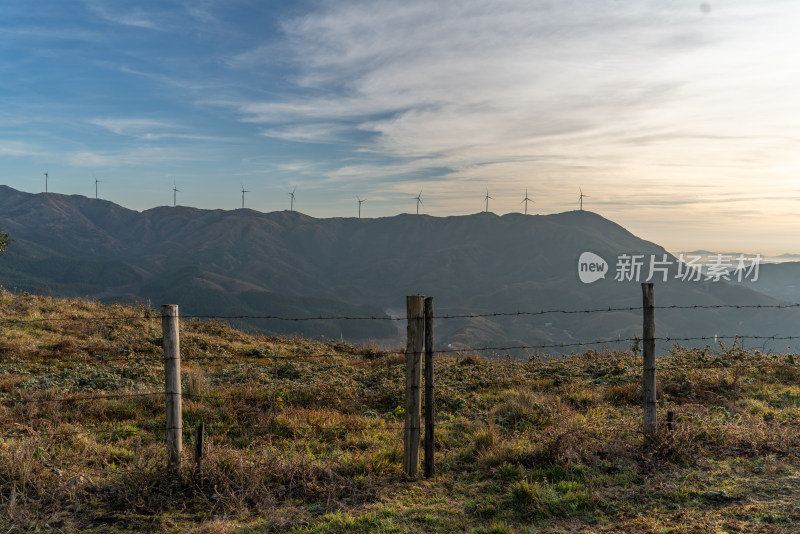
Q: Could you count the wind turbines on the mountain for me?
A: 10